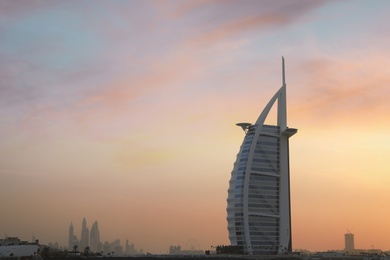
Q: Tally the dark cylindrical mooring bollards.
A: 0